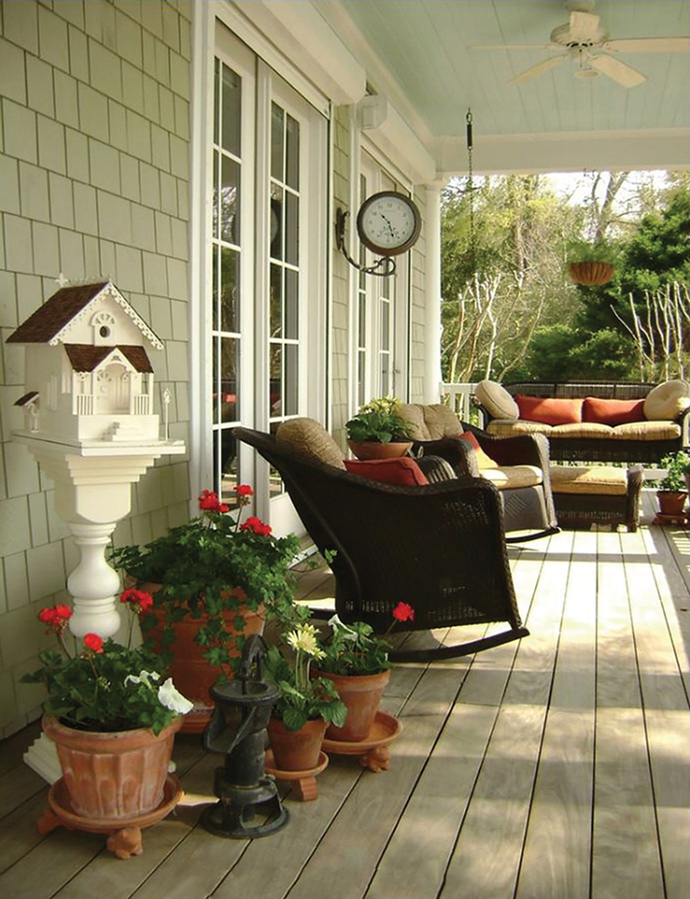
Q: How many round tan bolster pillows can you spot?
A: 2